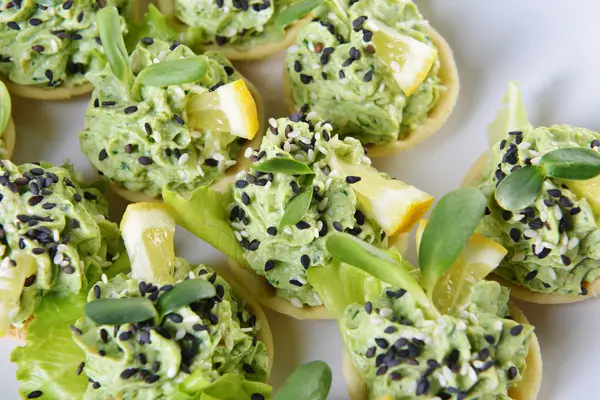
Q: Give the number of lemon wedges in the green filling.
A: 7